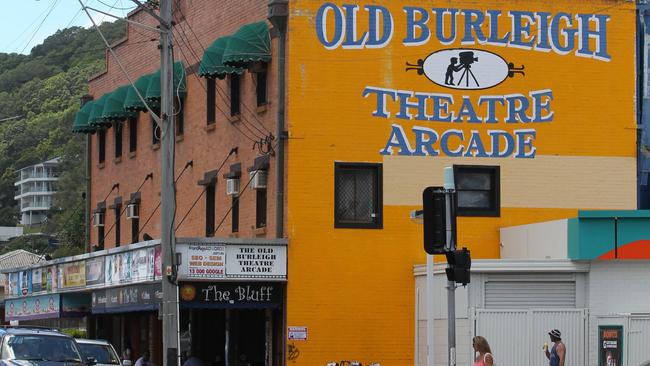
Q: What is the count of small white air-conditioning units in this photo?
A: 4